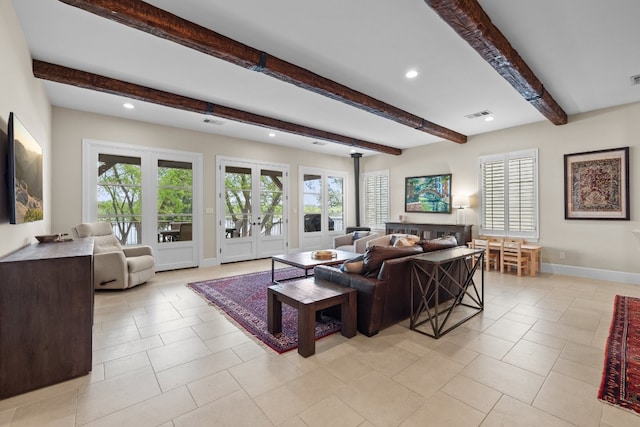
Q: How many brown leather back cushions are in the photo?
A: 2